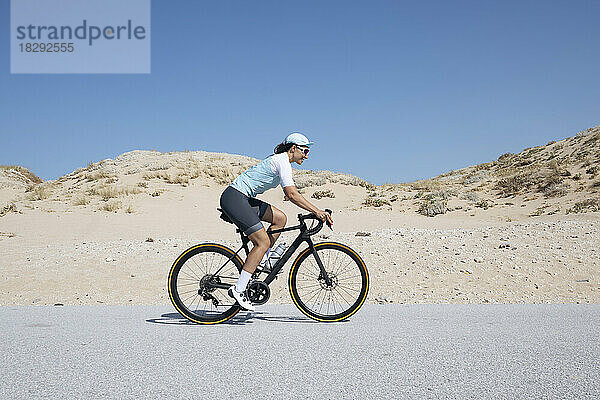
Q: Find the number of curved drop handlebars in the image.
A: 1